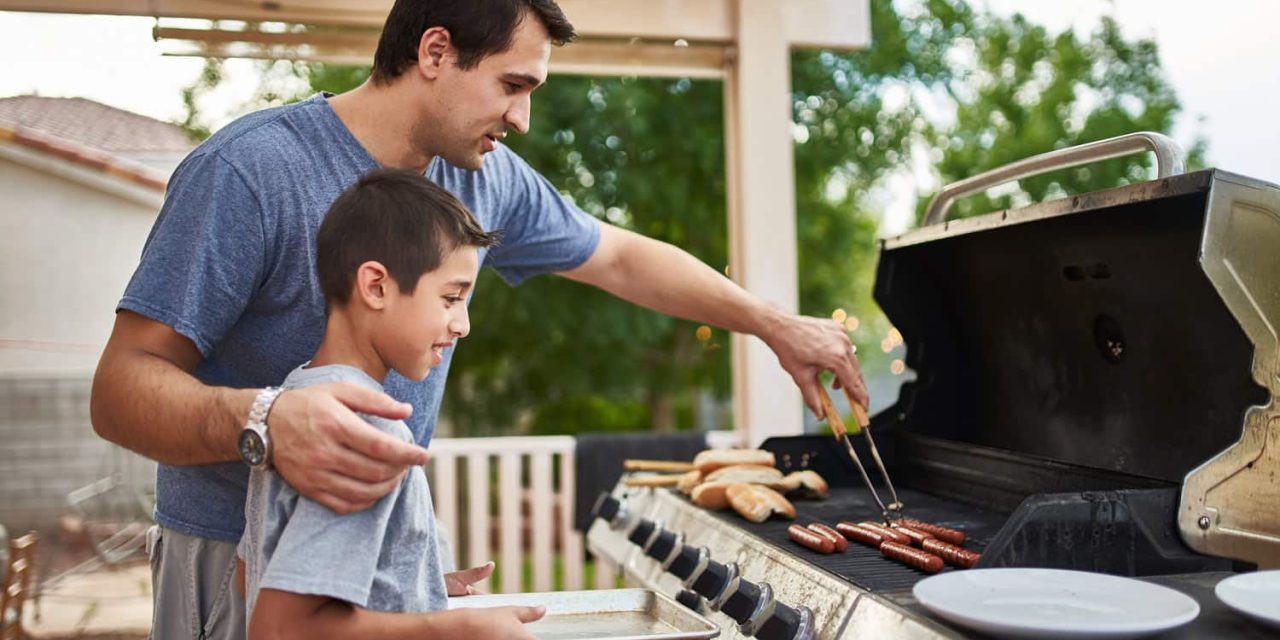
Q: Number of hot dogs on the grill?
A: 8